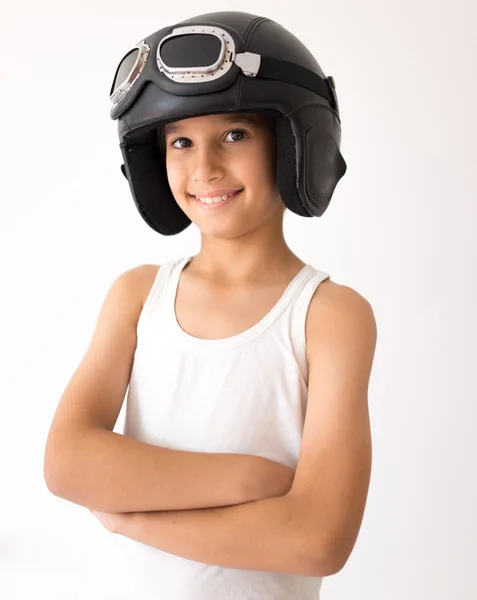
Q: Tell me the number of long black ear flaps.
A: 2